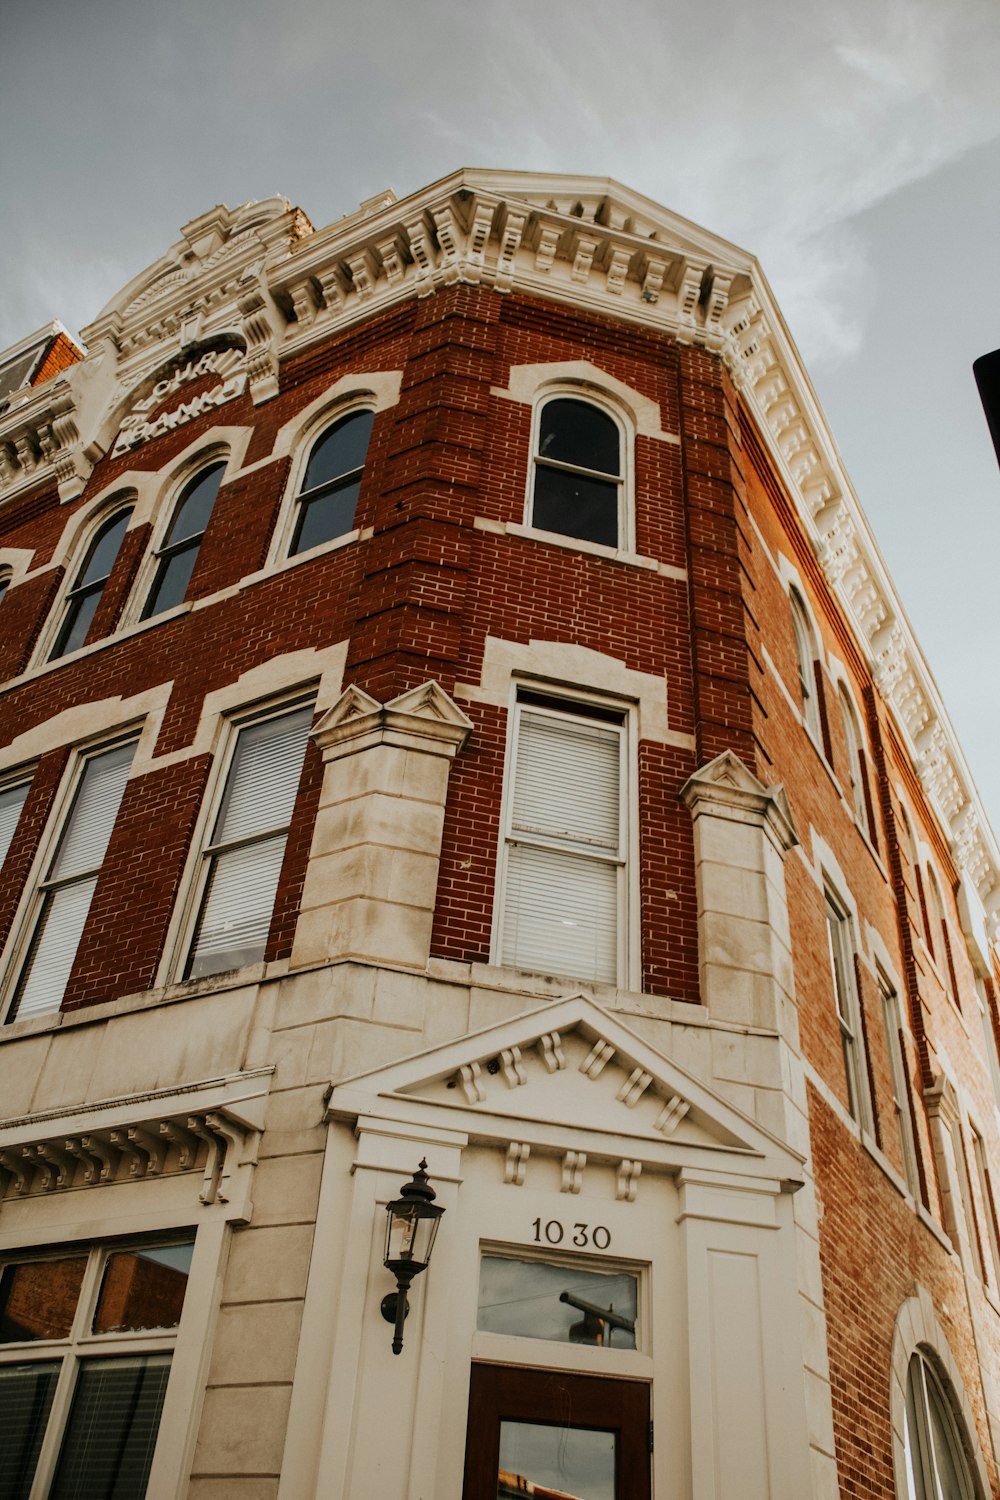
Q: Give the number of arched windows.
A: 10